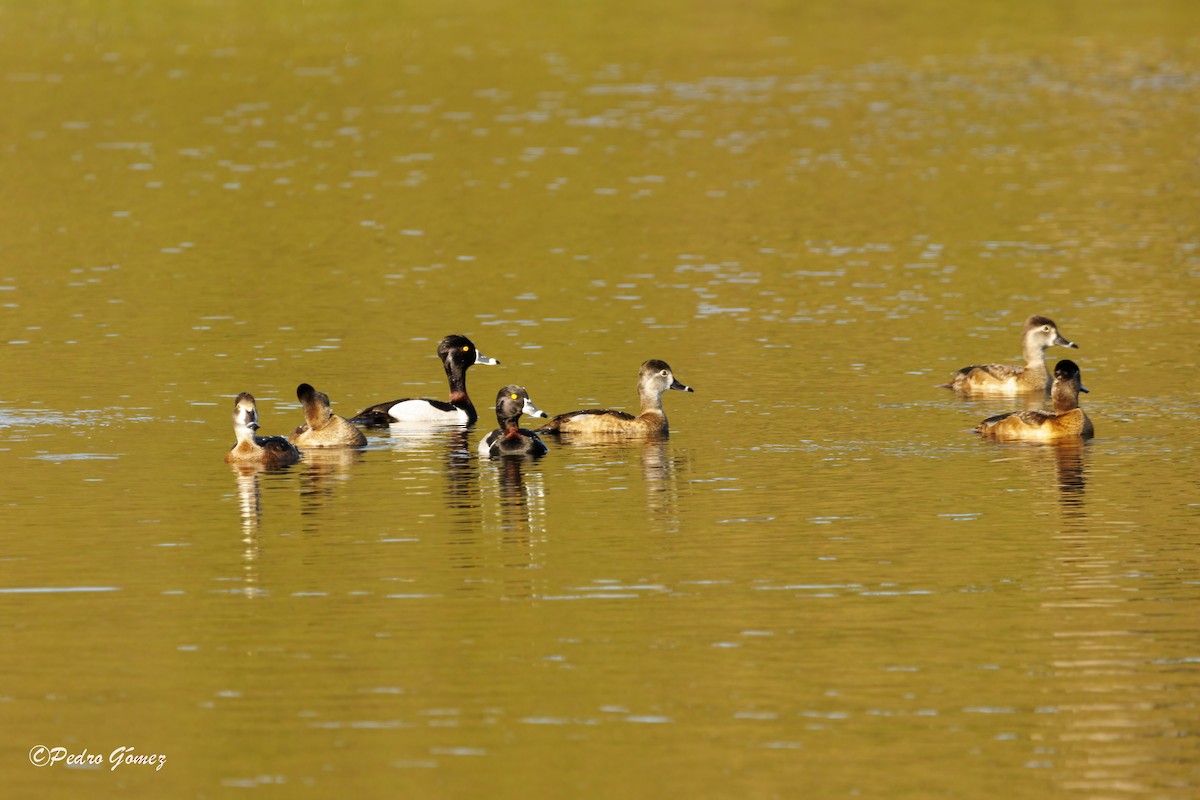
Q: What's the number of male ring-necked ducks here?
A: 2